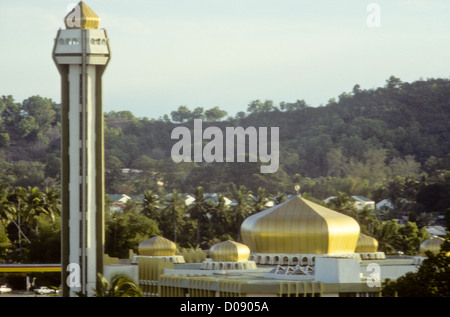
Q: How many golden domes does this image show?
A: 6